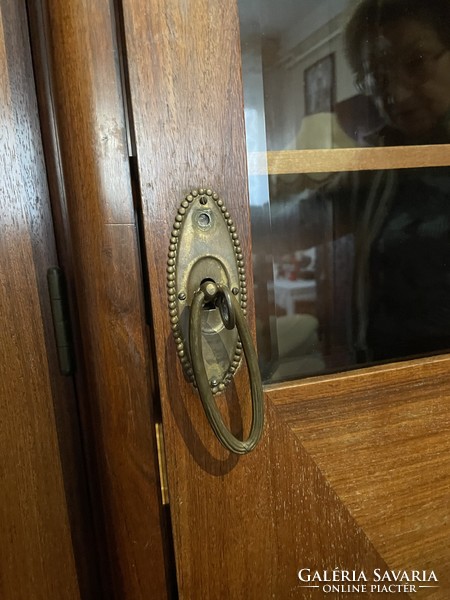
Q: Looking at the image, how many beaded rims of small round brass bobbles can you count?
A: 1